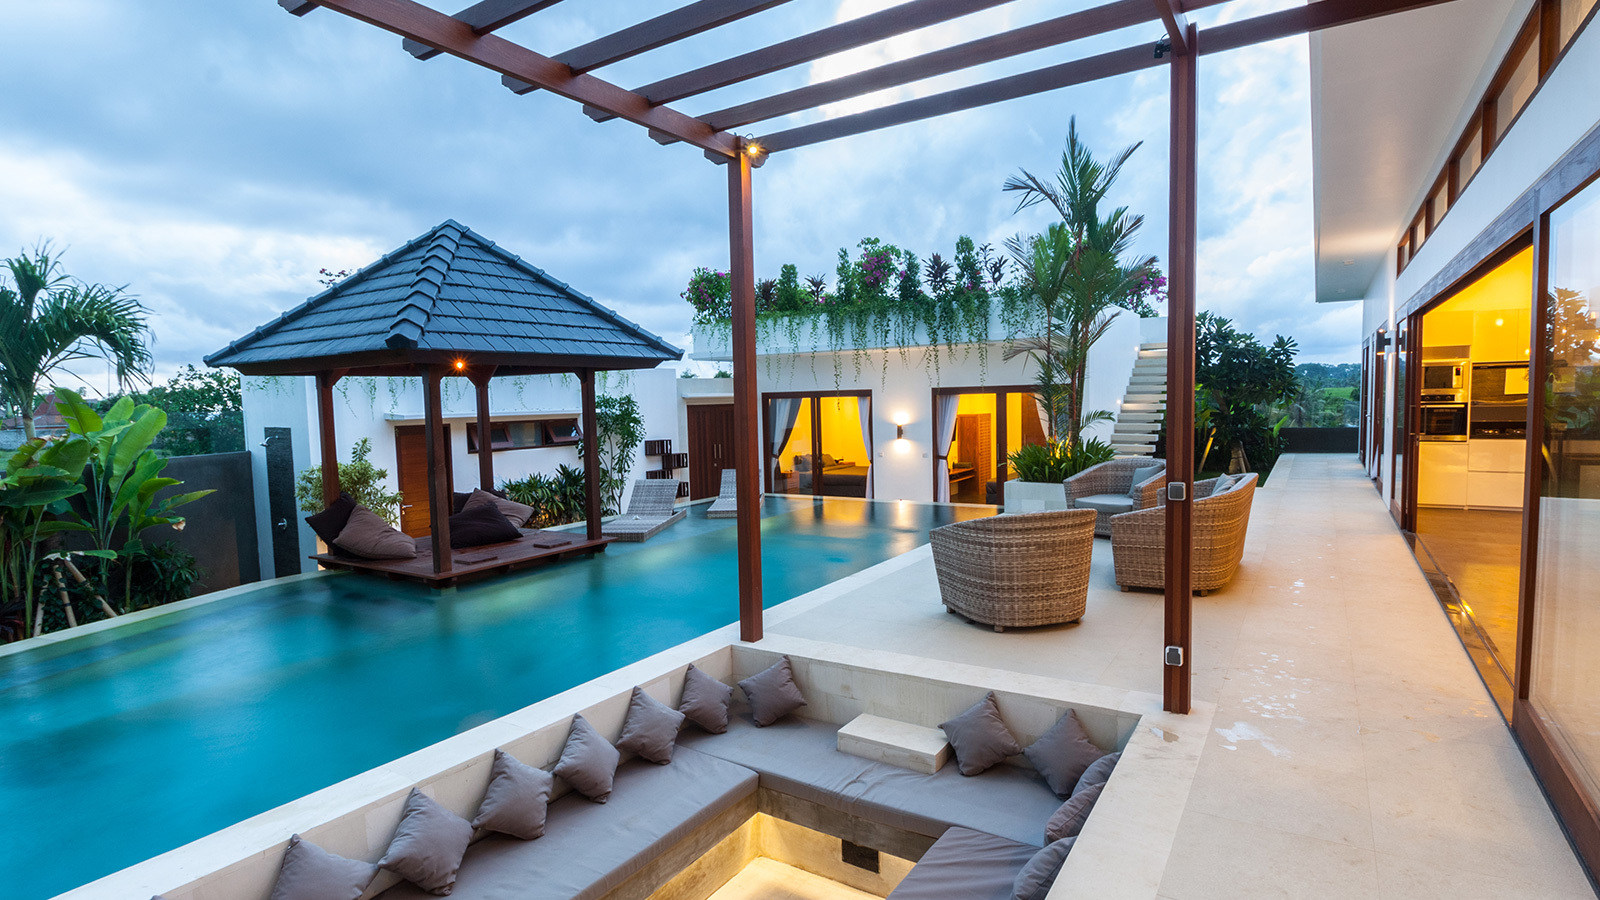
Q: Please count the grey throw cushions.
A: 12